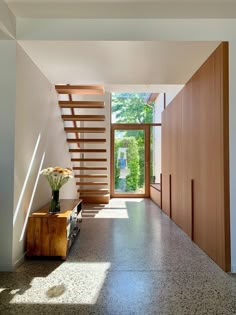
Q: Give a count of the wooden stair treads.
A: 12